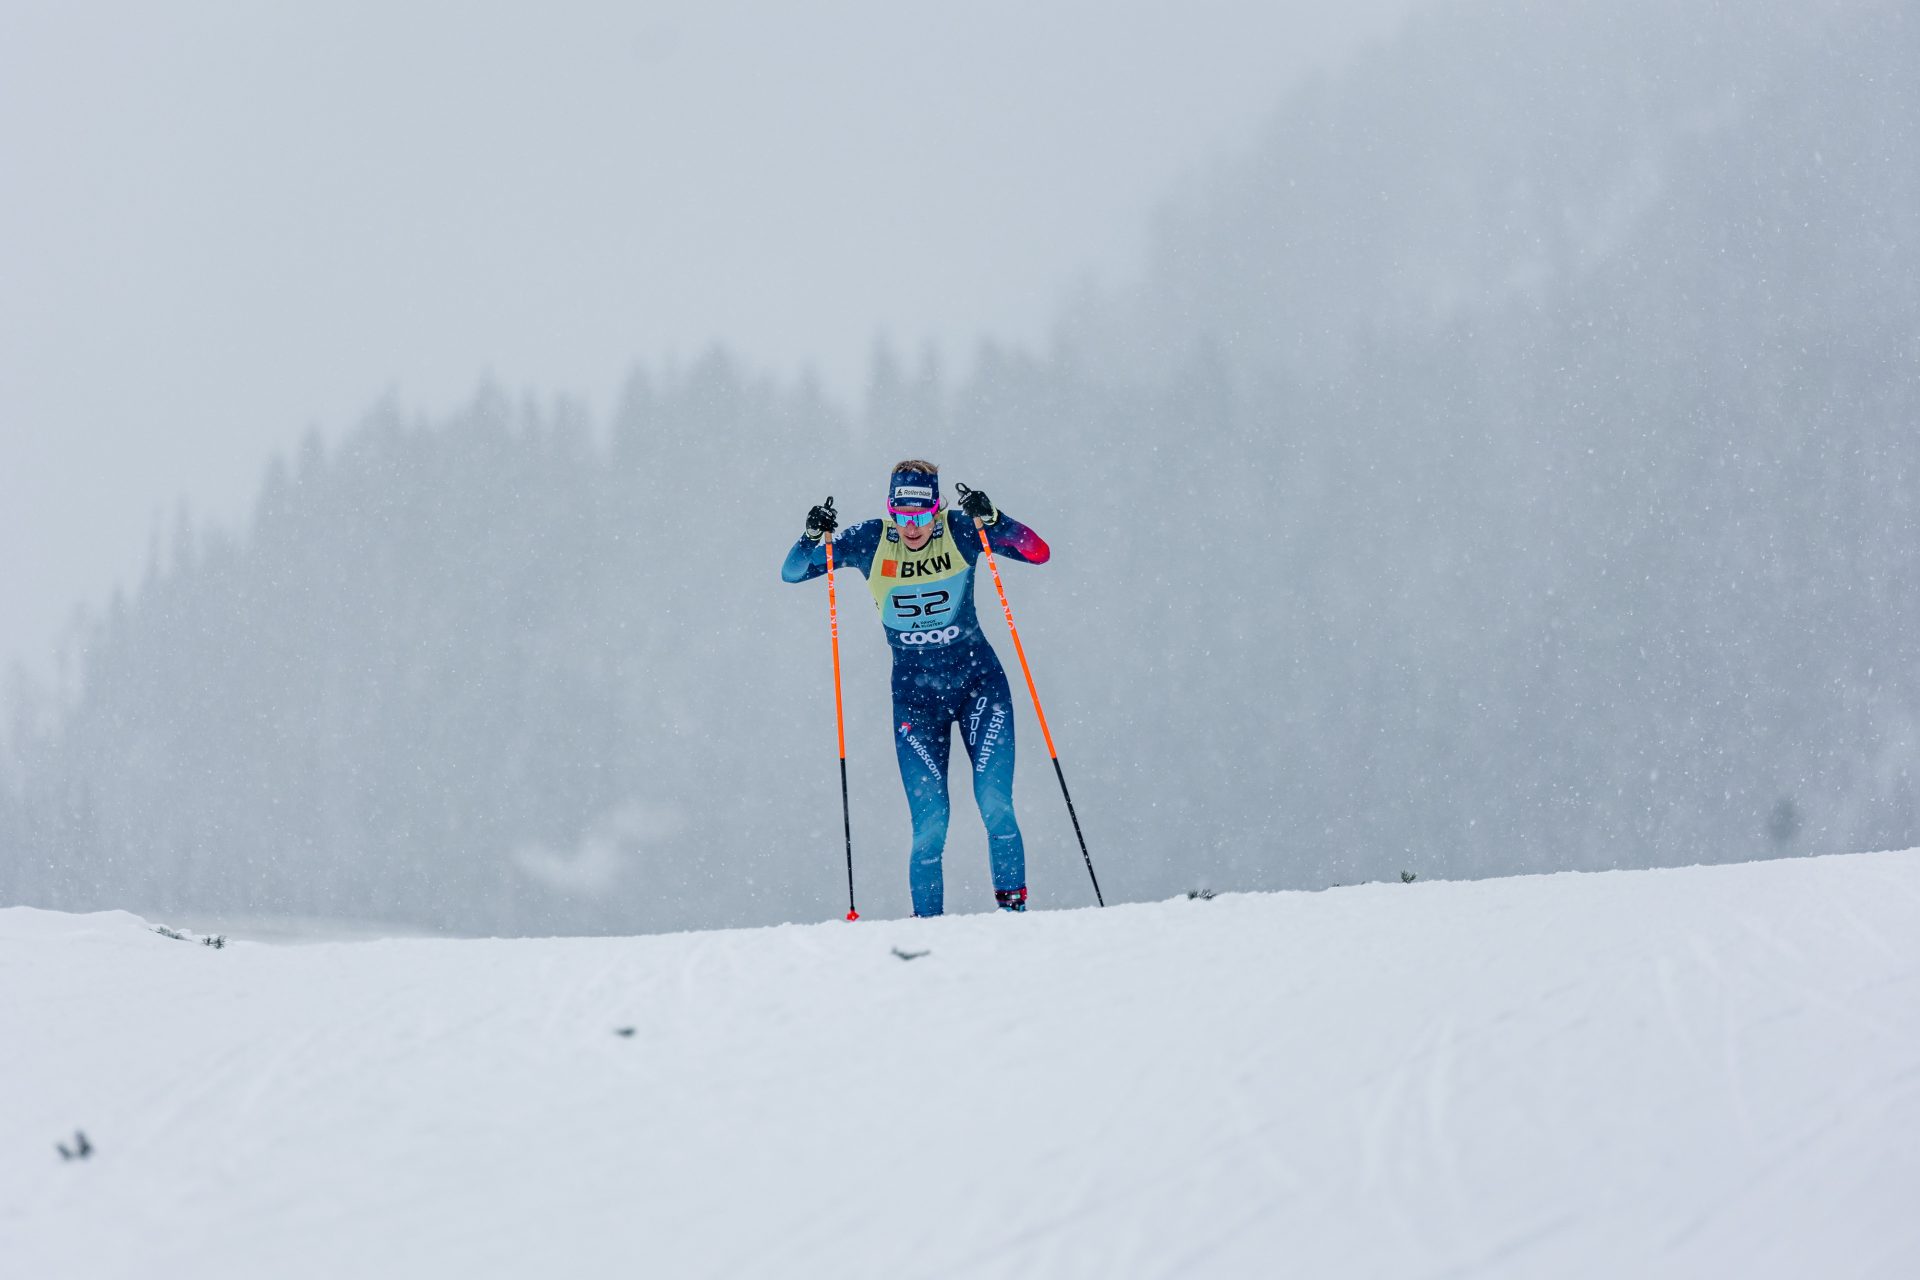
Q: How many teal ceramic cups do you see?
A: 0